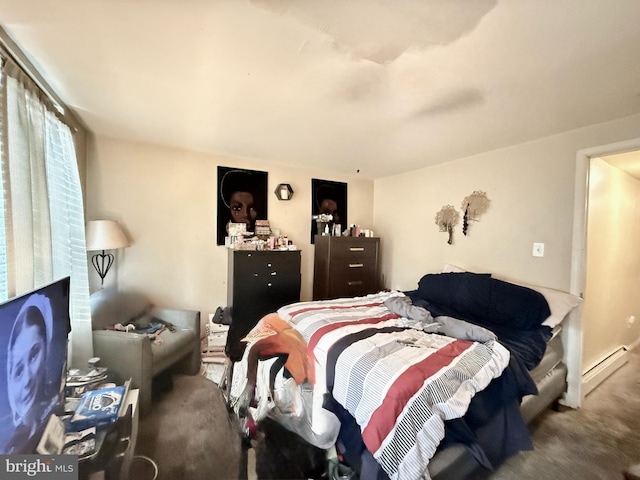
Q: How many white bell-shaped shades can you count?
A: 1